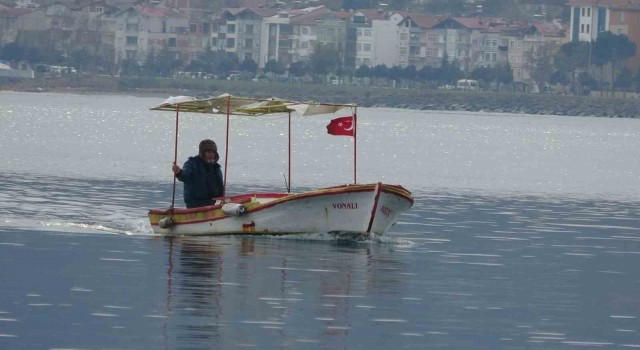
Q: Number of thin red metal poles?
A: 4